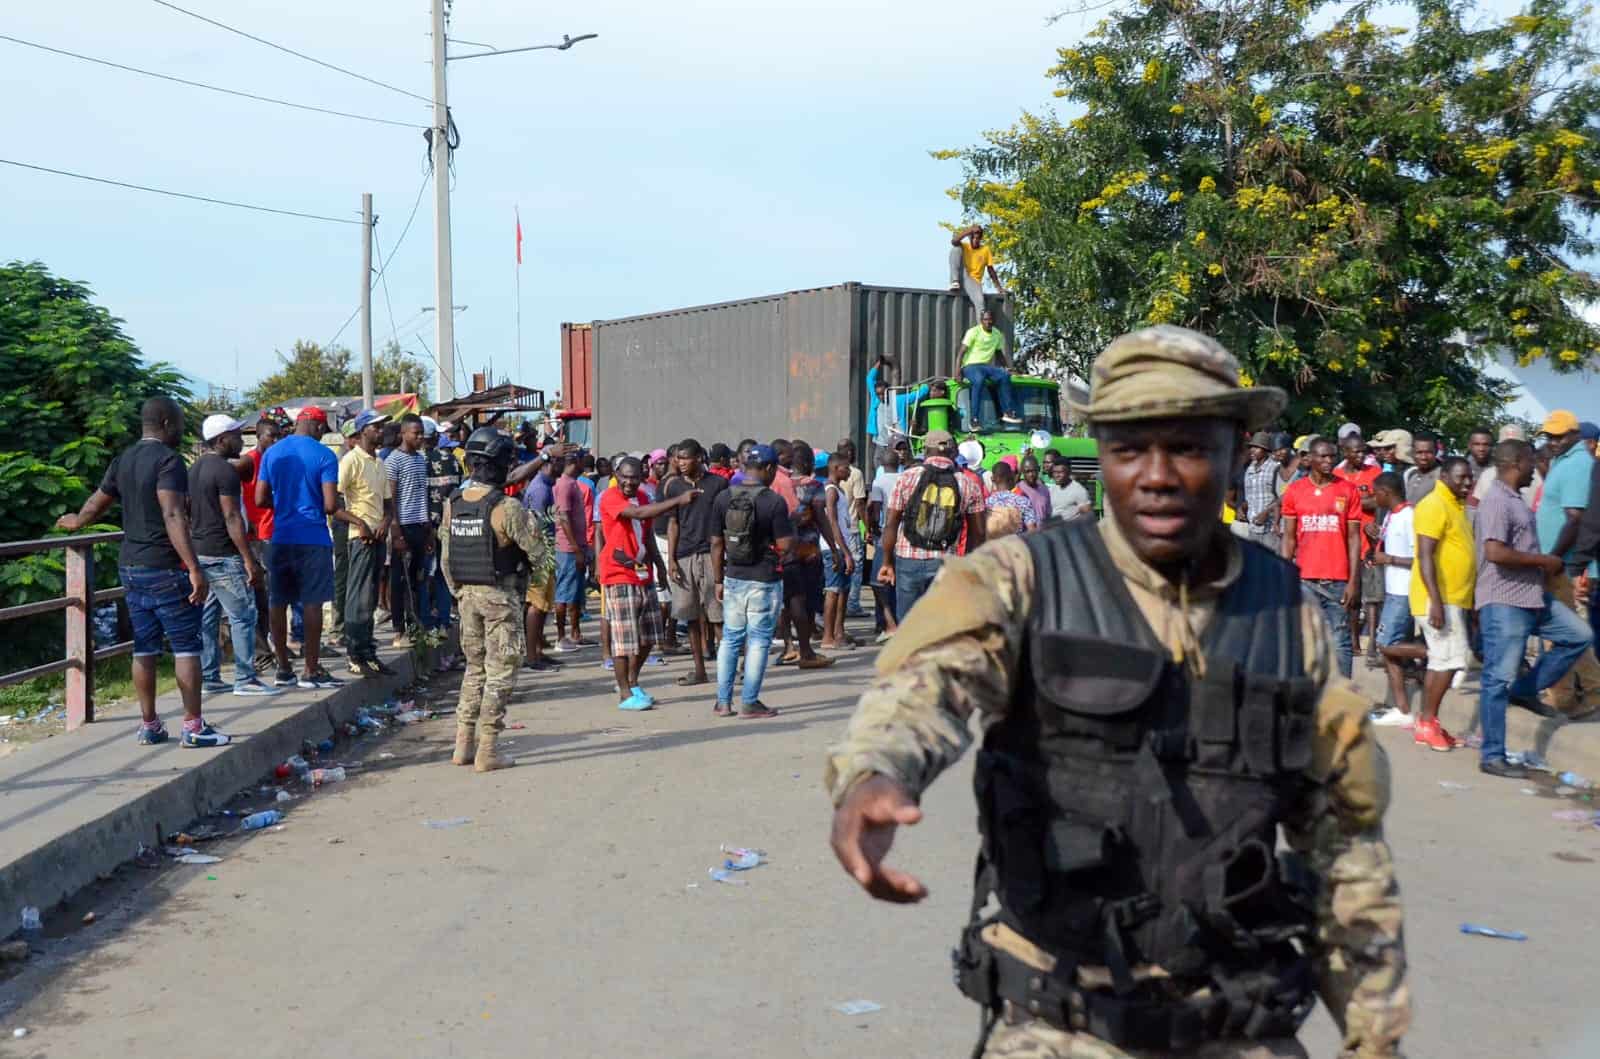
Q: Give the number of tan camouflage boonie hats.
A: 1